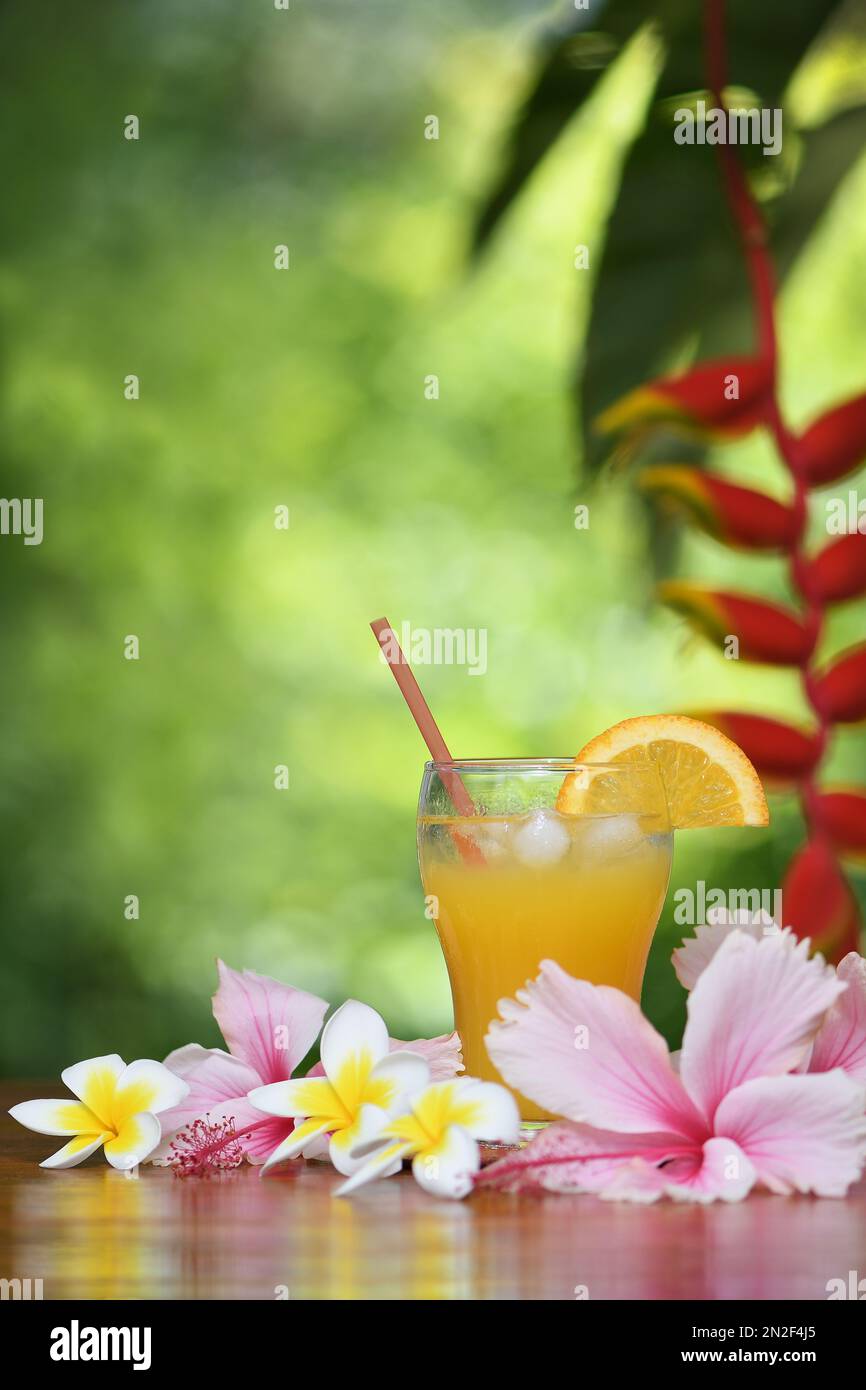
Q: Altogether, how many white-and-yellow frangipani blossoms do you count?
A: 3